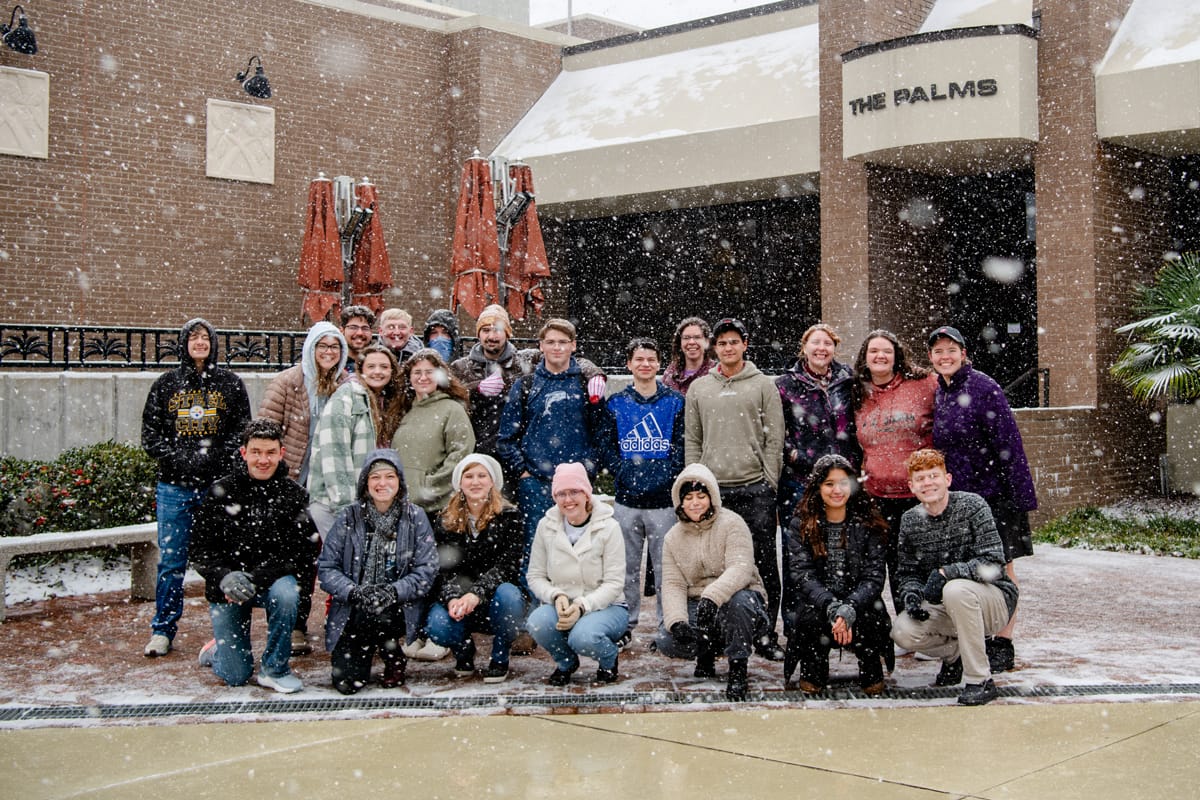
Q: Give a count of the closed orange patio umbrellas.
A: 4